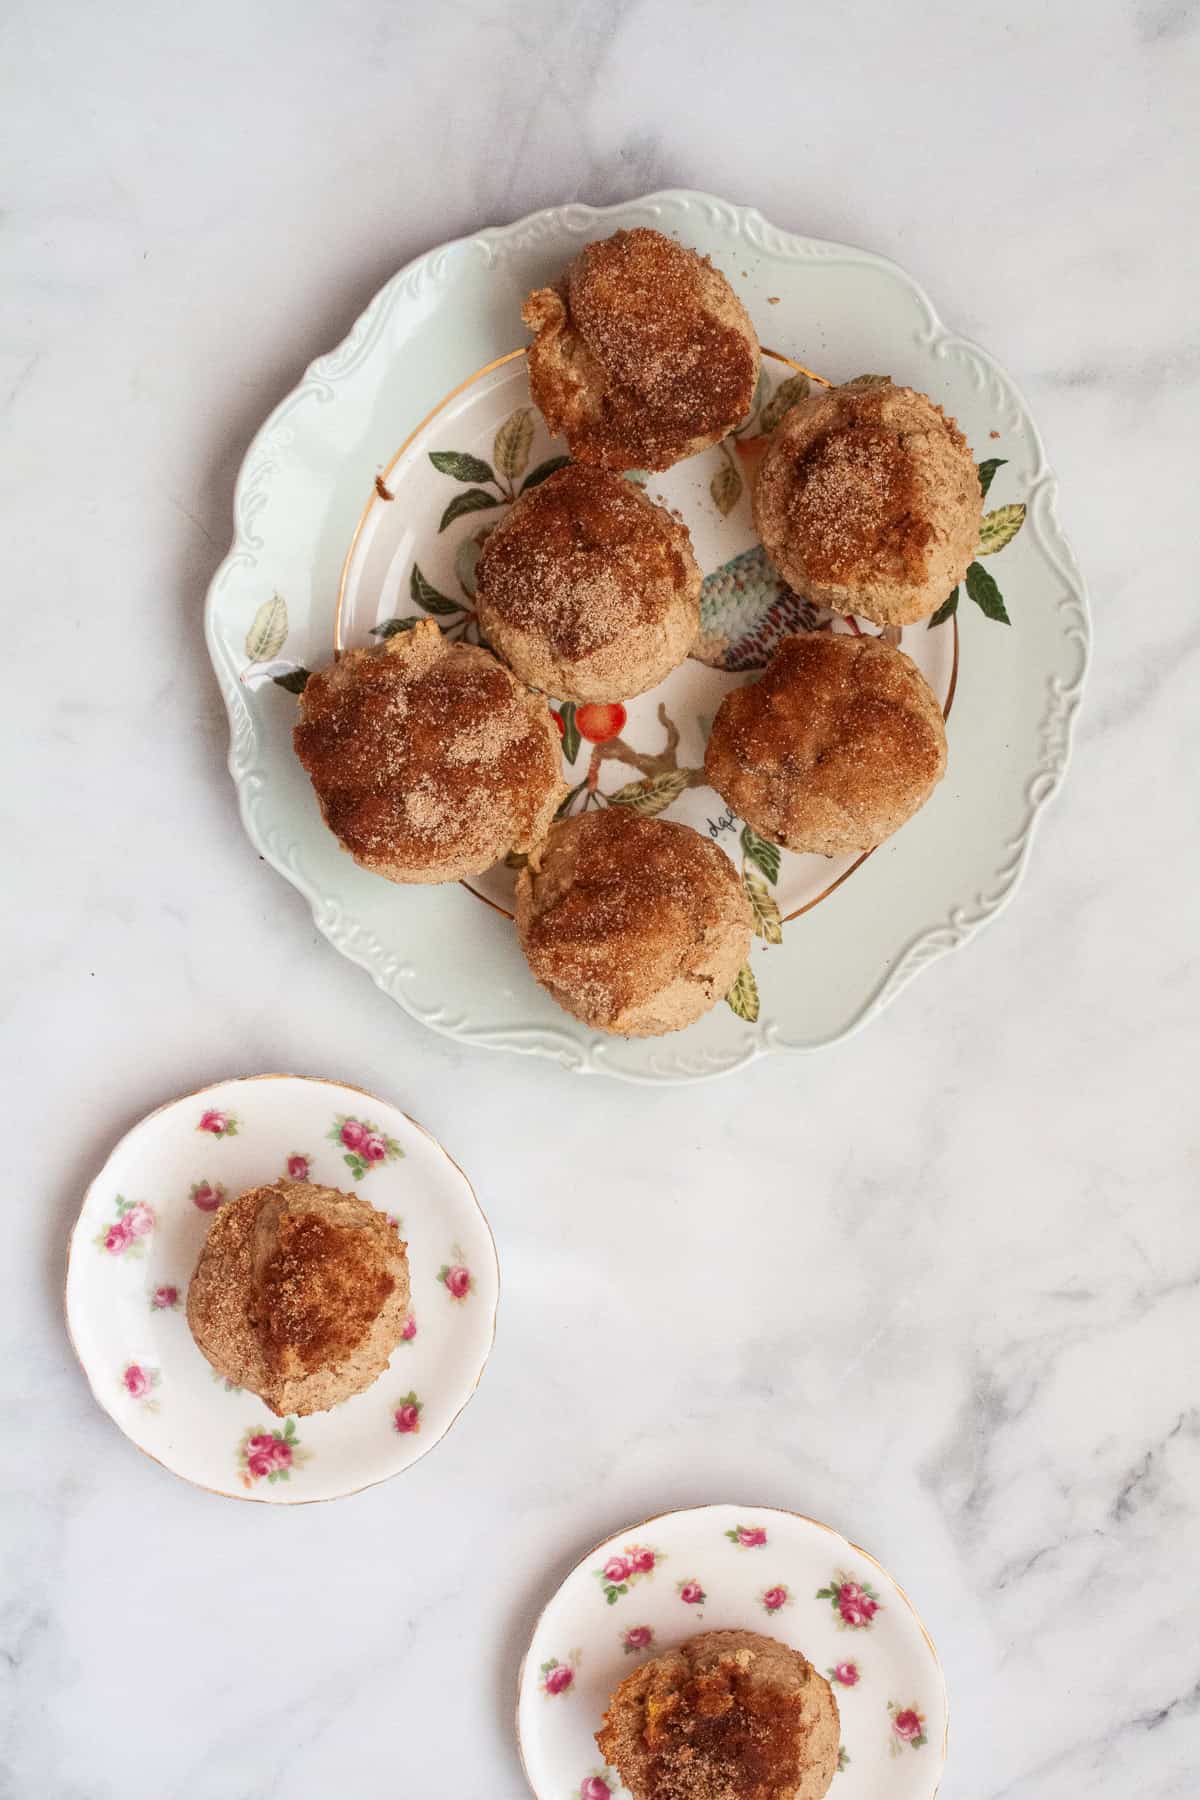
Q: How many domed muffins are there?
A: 8